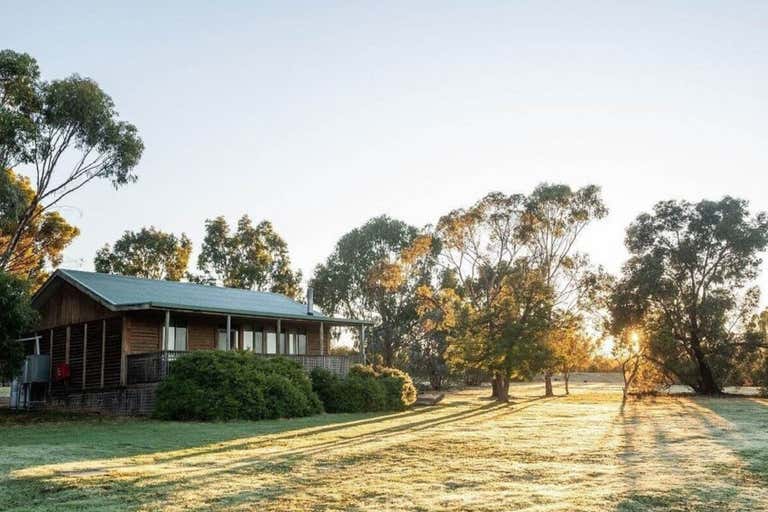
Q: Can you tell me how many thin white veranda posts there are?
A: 5